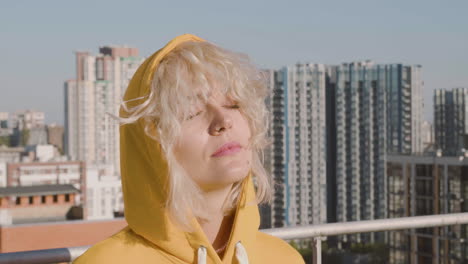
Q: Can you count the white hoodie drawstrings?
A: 2